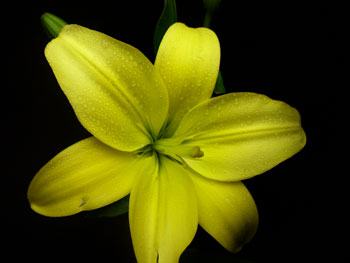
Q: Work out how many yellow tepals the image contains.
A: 6